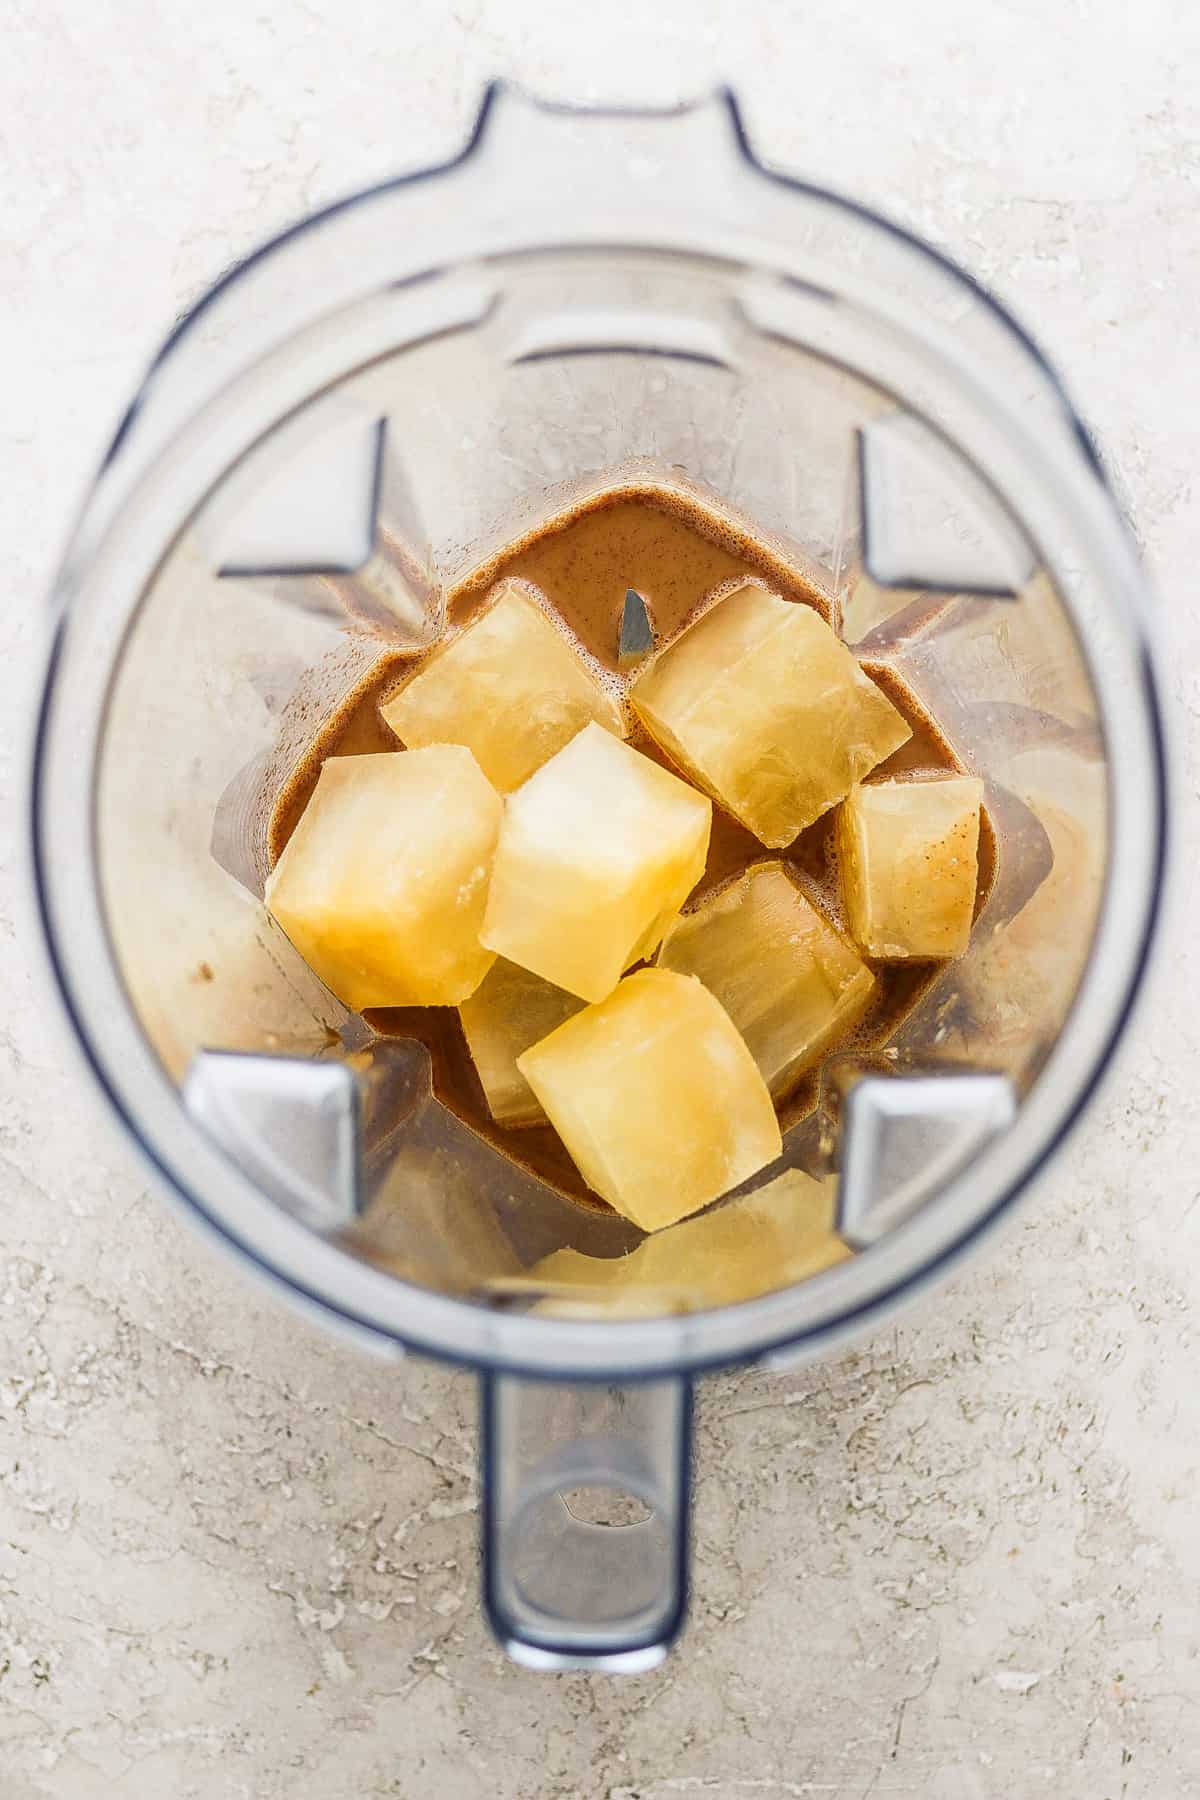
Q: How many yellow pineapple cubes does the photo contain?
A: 8